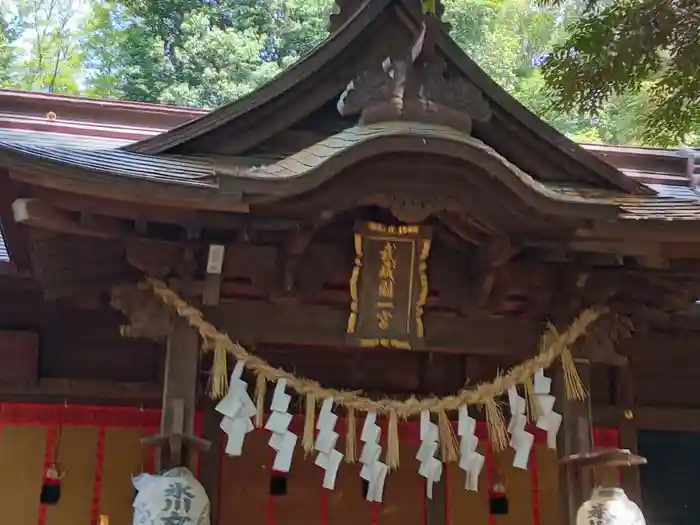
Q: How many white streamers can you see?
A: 8